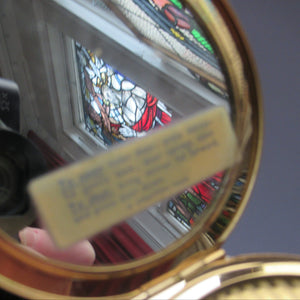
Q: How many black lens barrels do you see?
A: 1